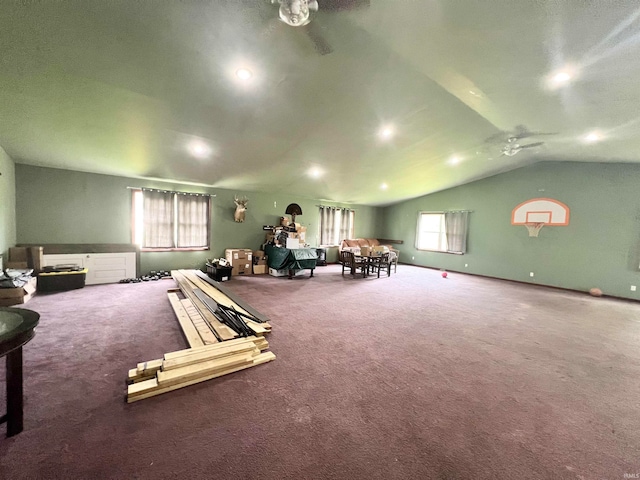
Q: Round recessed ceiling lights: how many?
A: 8